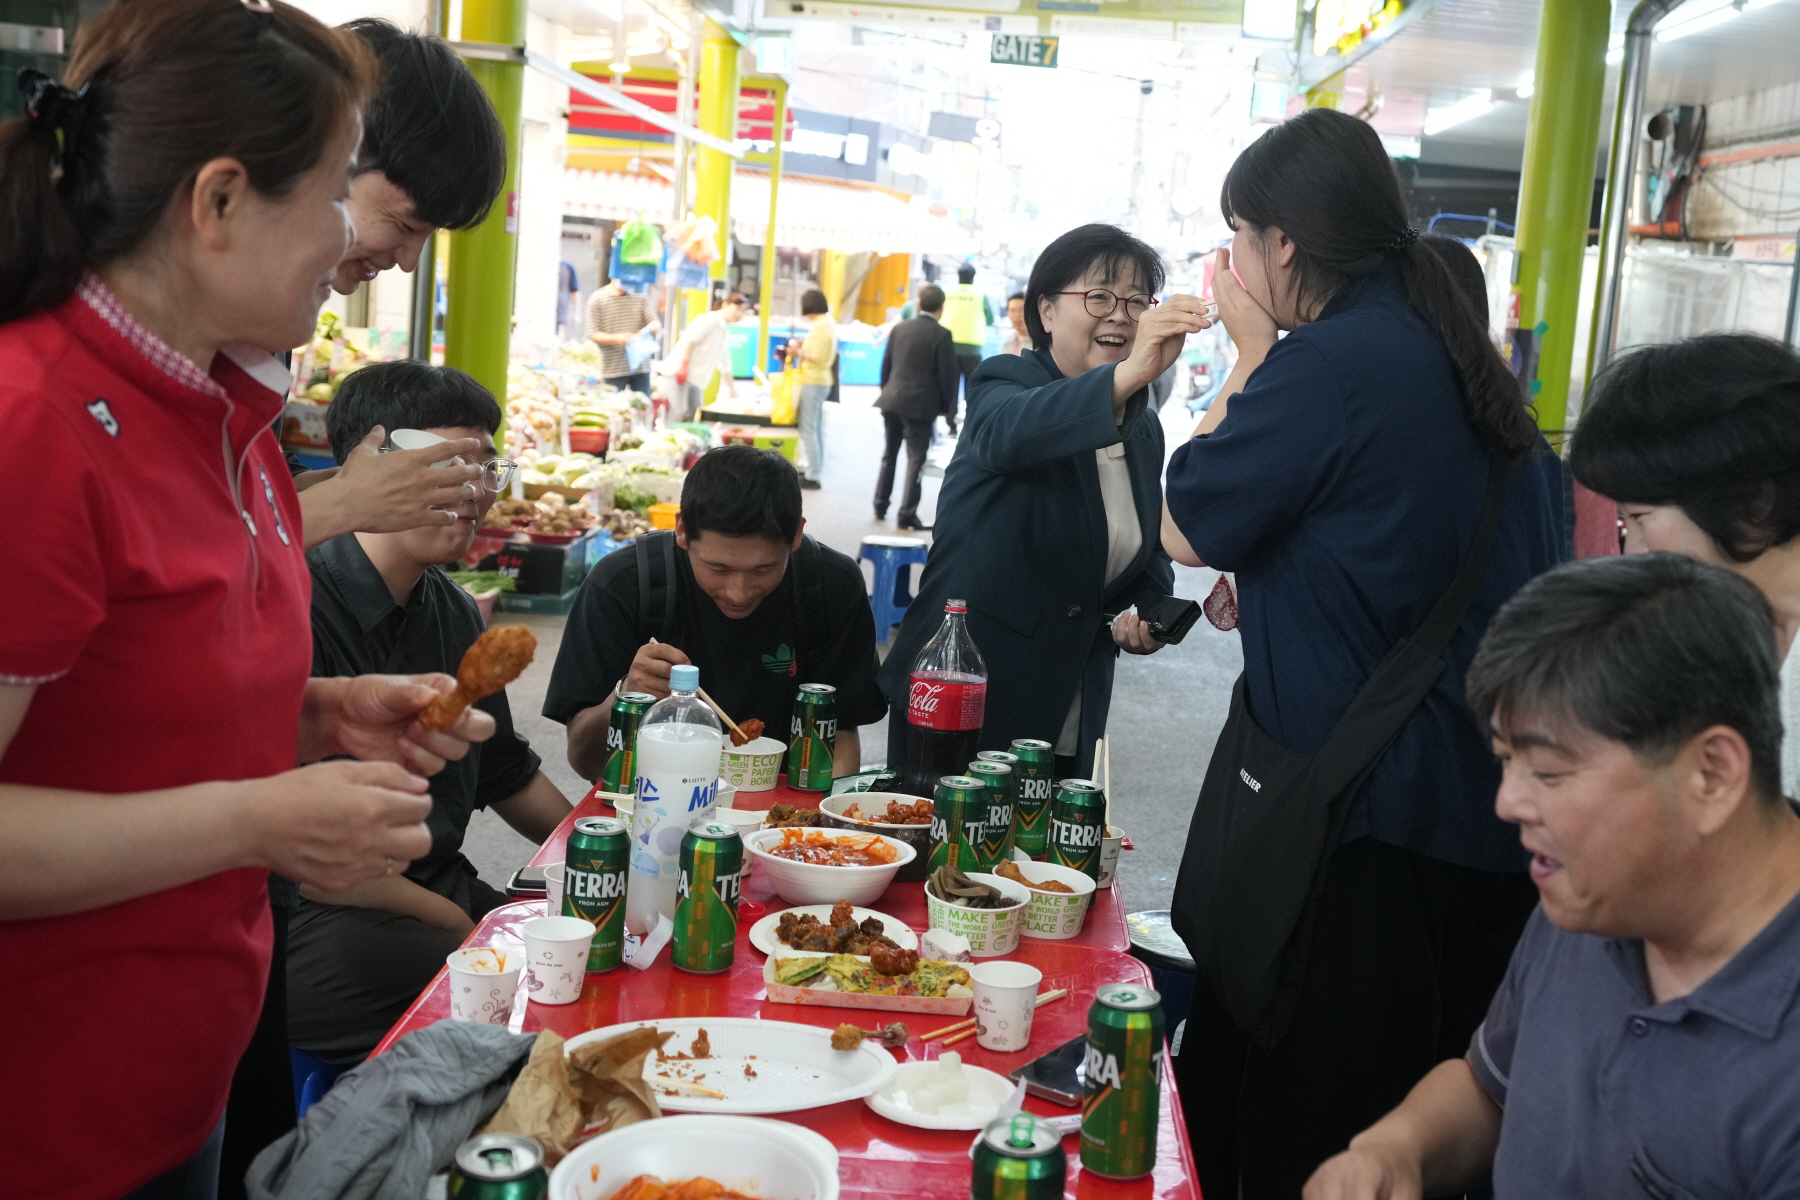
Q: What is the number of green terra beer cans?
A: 12